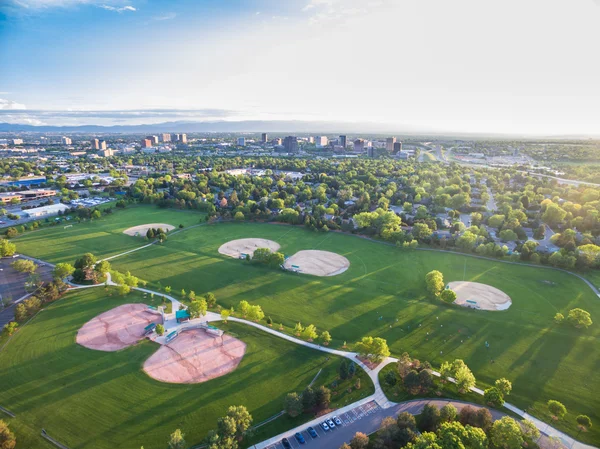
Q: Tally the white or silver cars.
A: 3